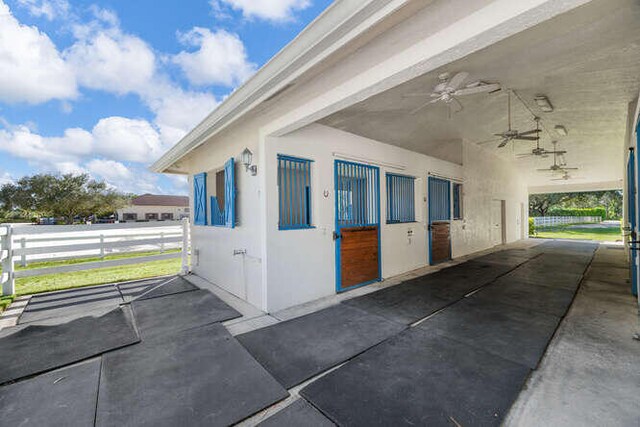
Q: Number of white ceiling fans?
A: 1